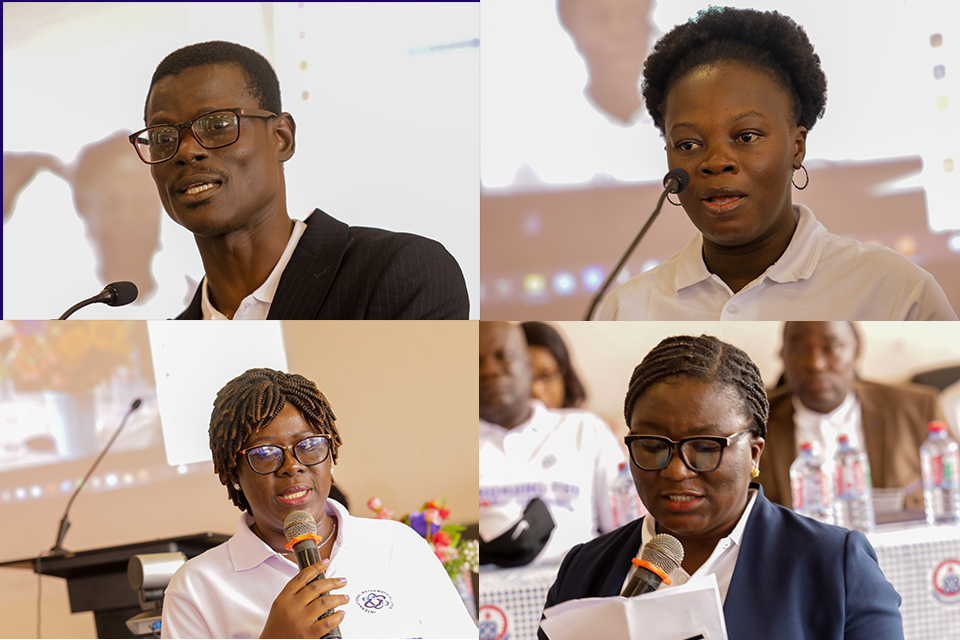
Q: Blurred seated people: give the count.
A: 3